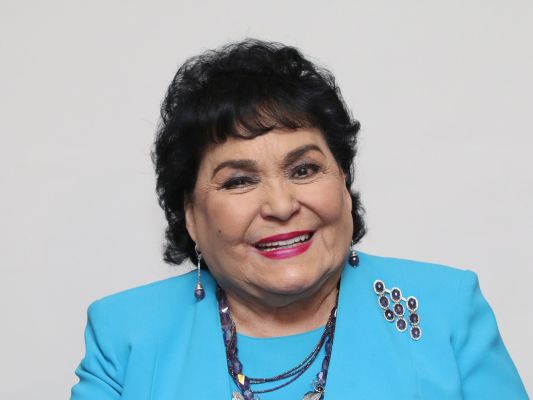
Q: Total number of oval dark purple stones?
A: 9